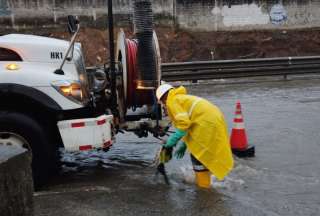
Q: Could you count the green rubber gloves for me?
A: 2